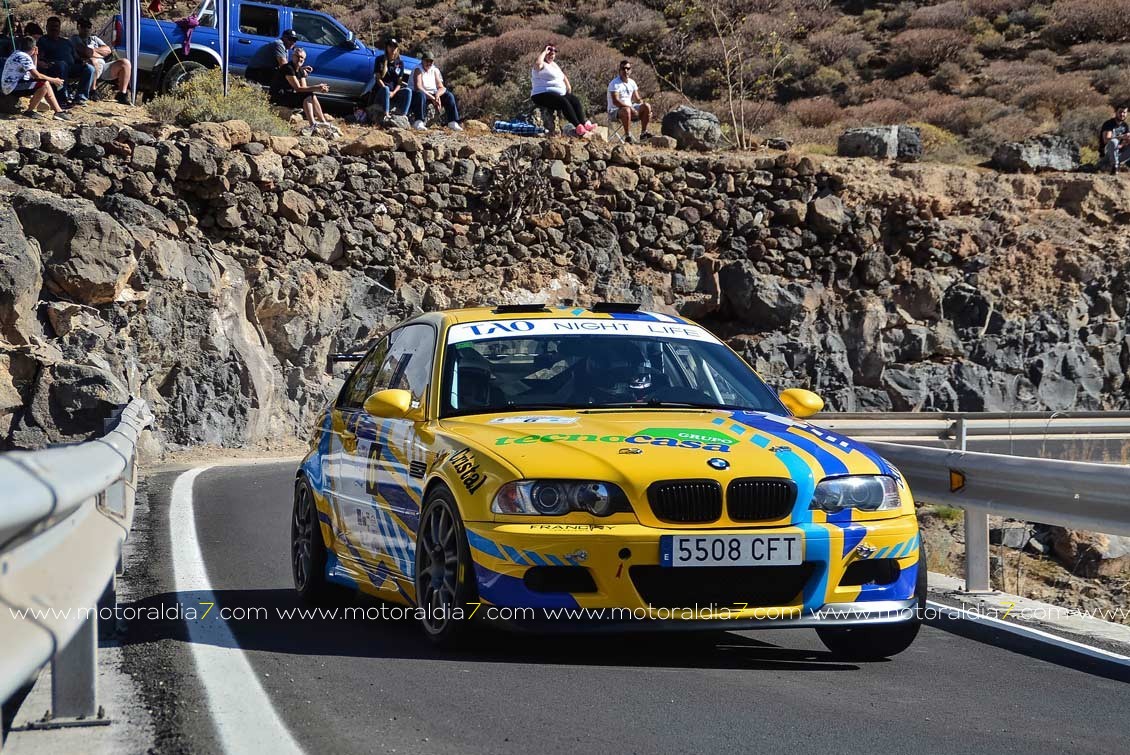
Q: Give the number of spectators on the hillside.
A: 12